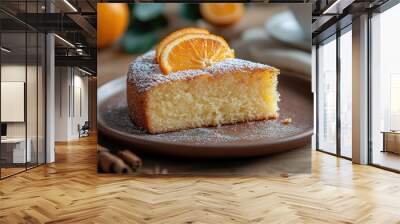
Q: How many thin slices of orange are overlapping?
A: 2